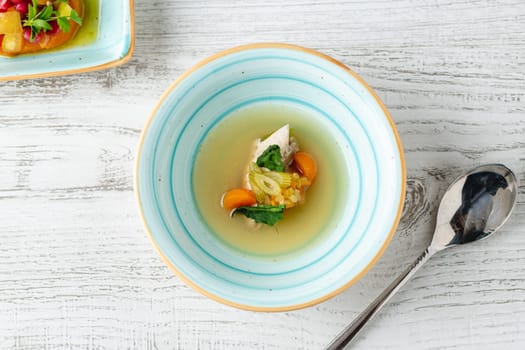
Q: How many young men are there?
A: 0